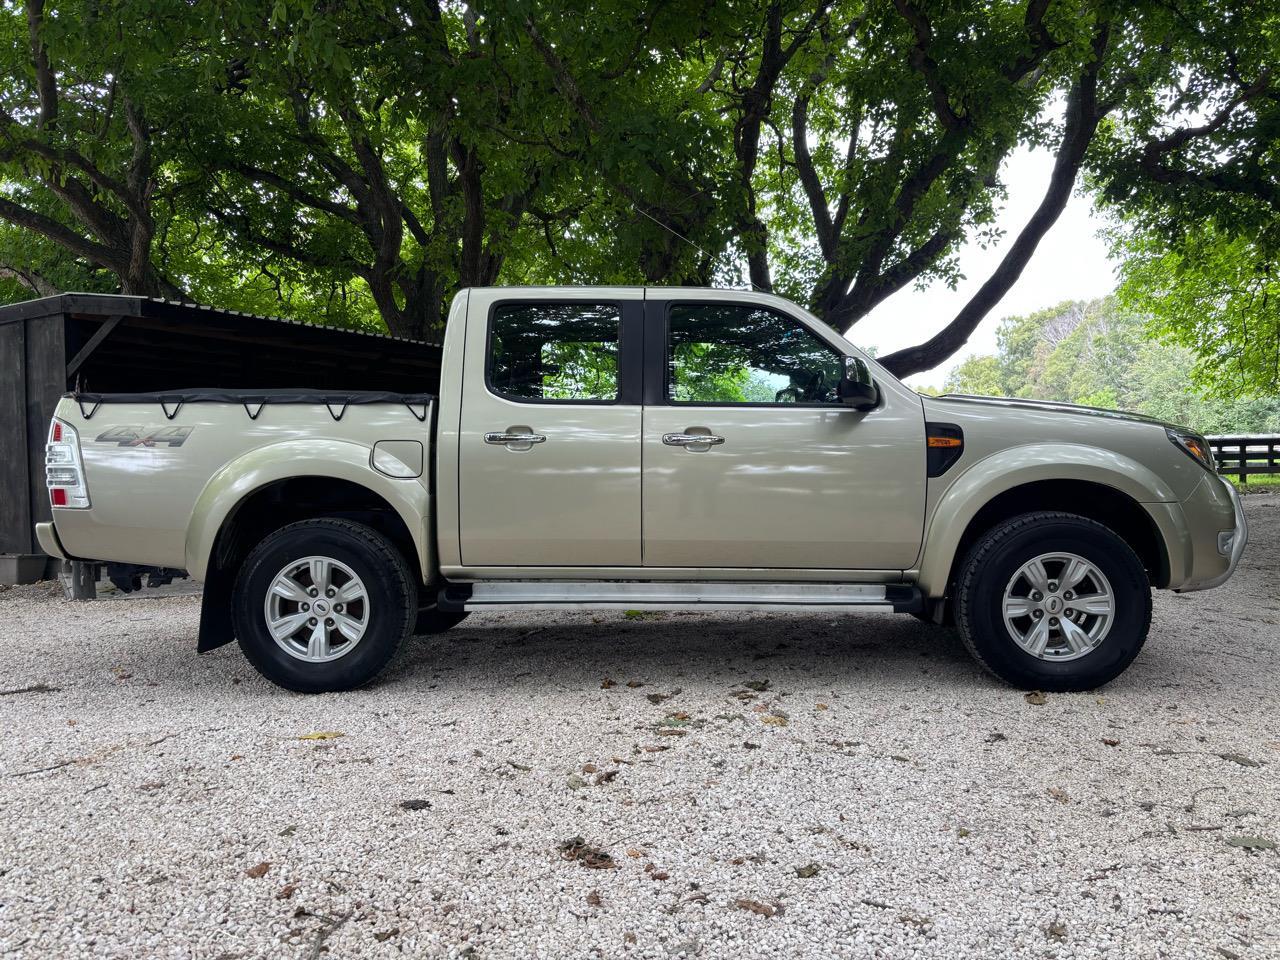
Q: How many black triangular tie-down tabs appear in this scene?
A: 5